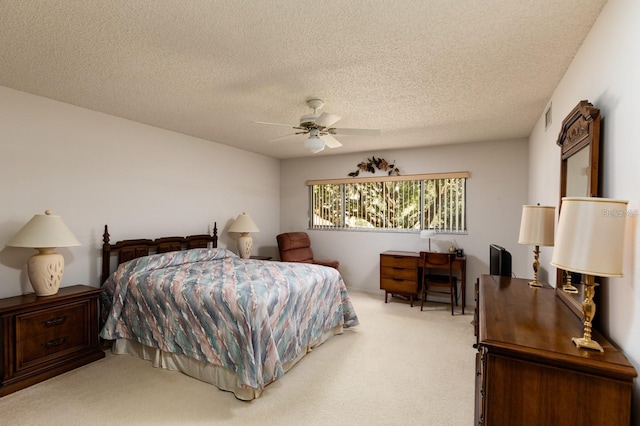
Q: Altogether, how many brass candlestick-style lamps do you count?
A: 2